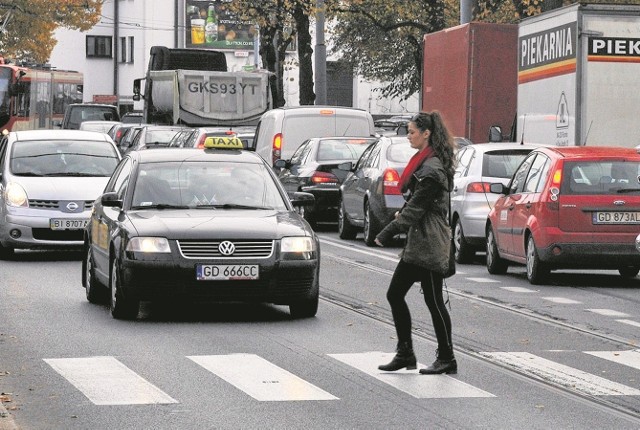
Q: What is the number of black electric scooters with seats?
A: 0